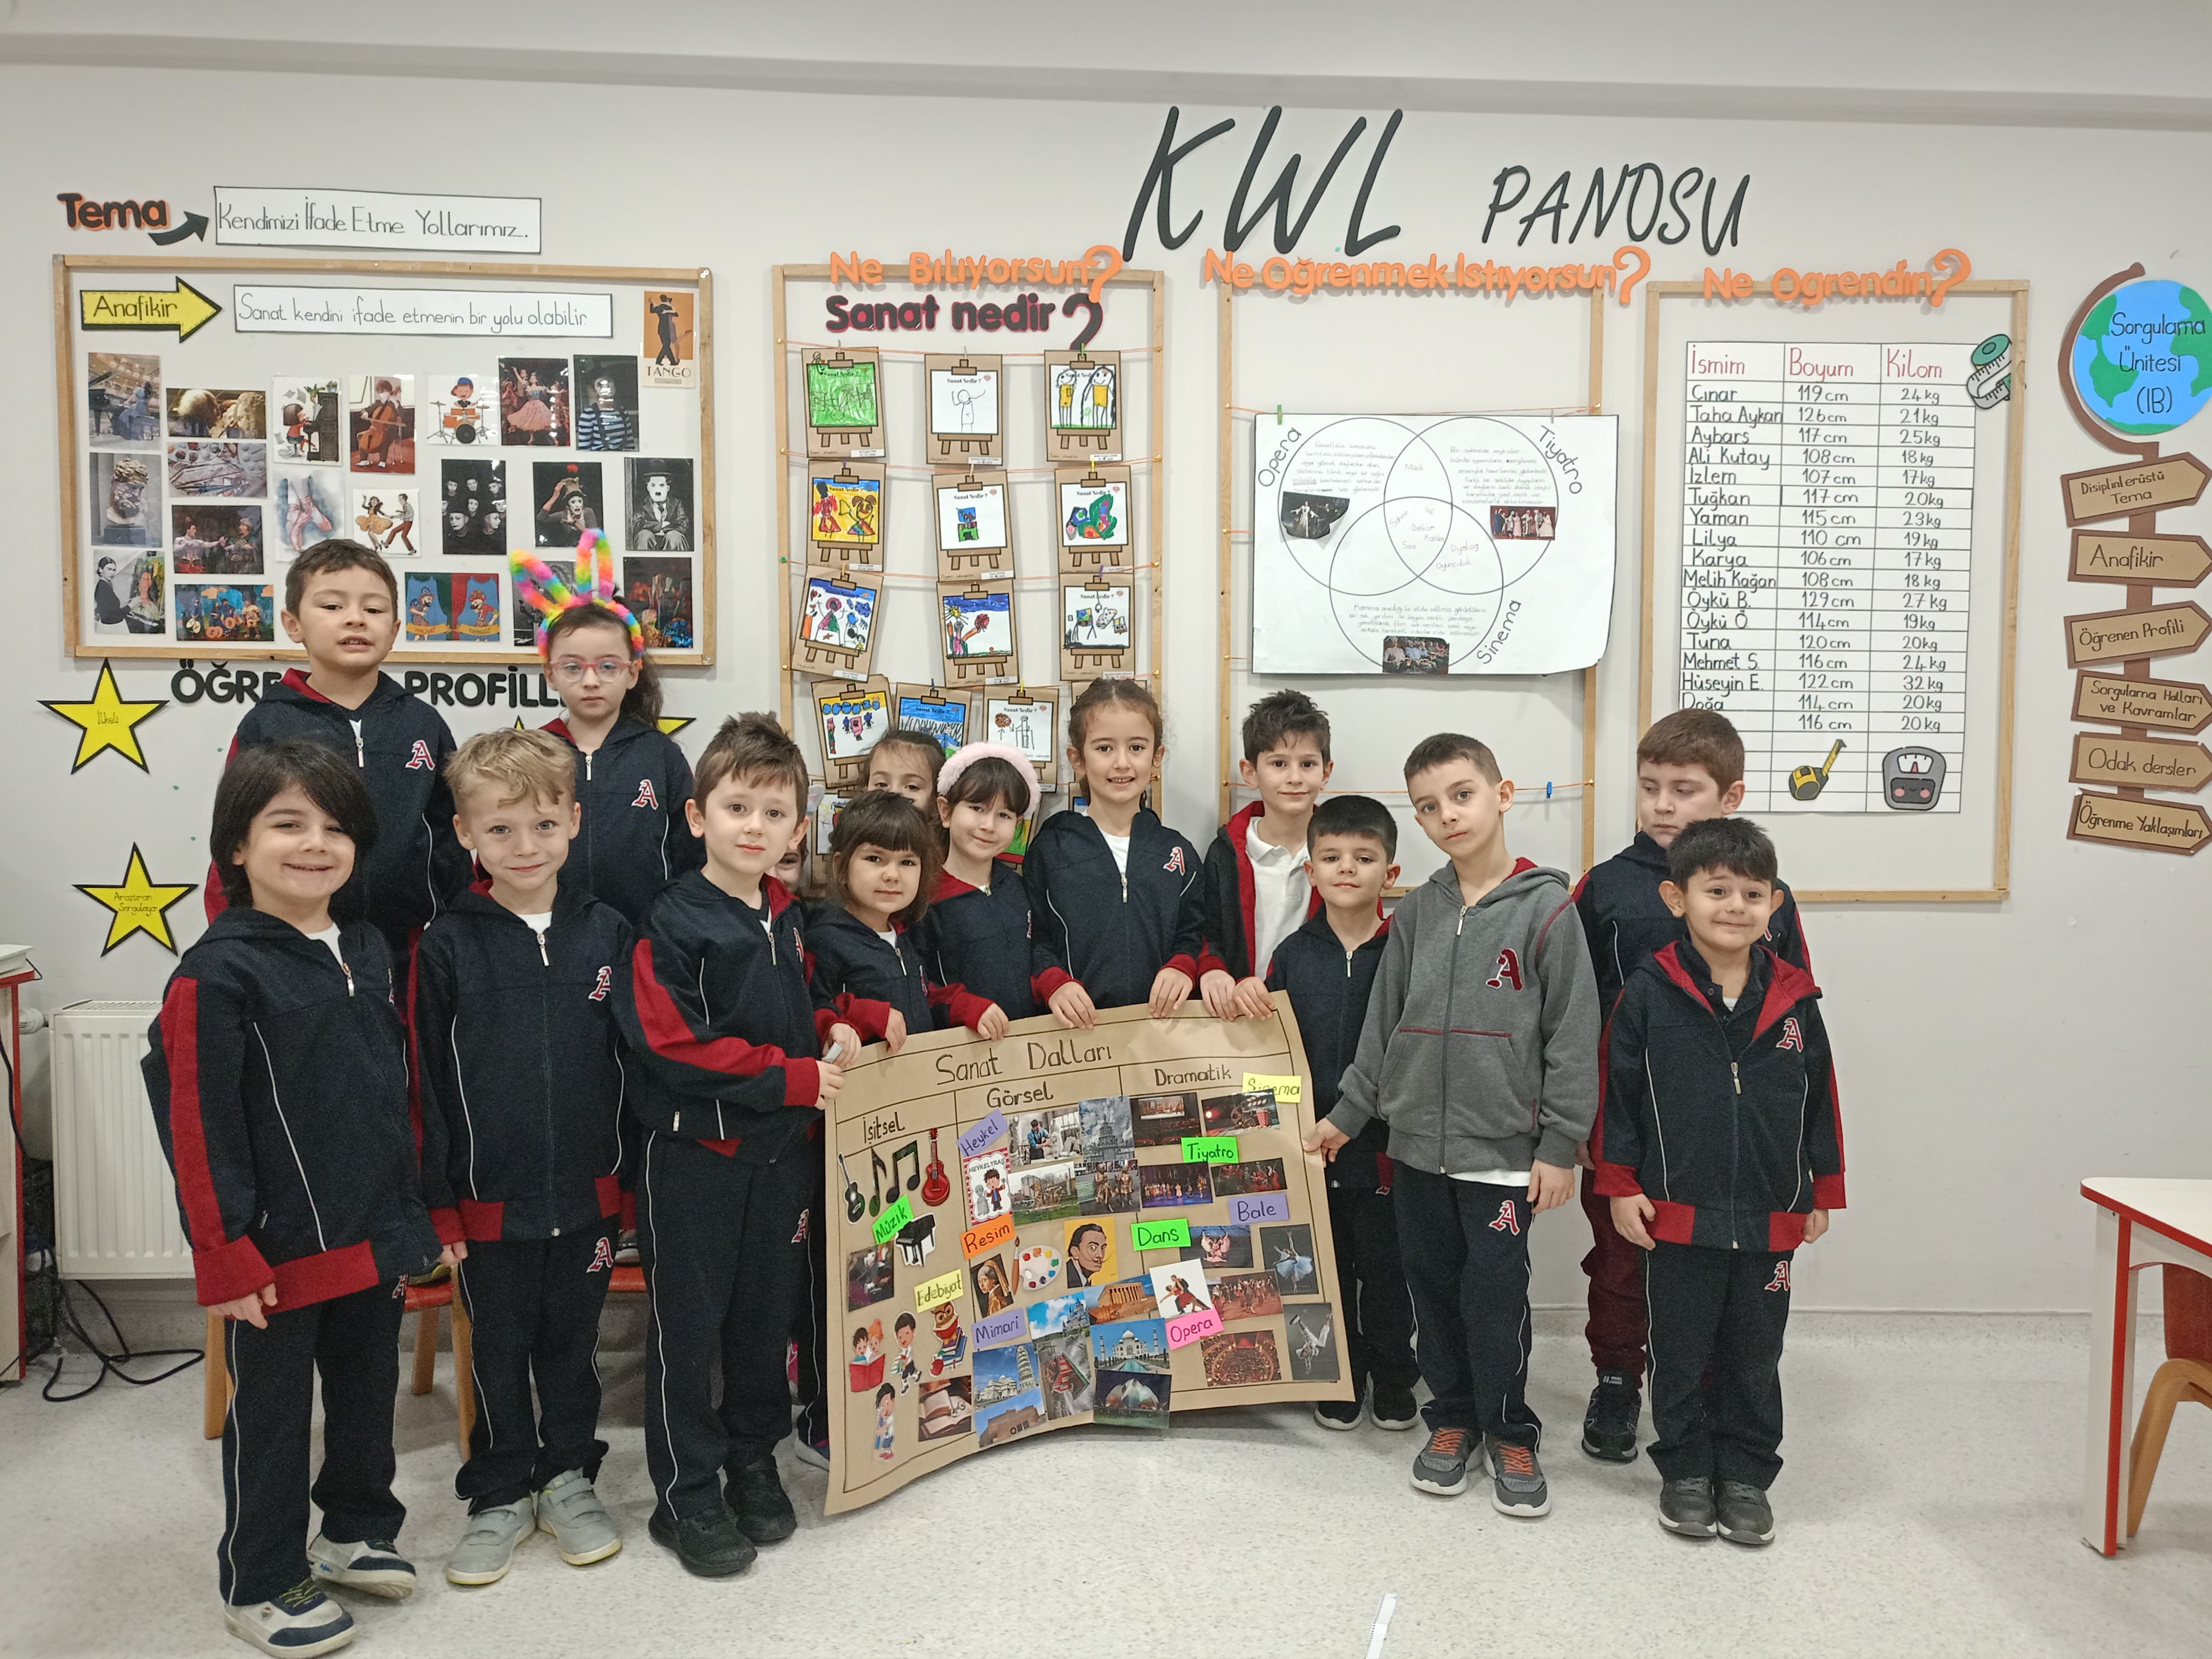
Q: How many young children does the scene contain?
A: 15